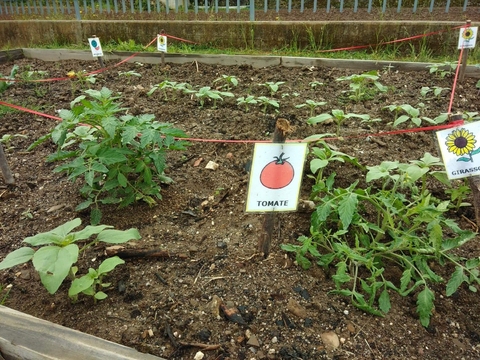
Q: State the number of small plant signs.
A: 5